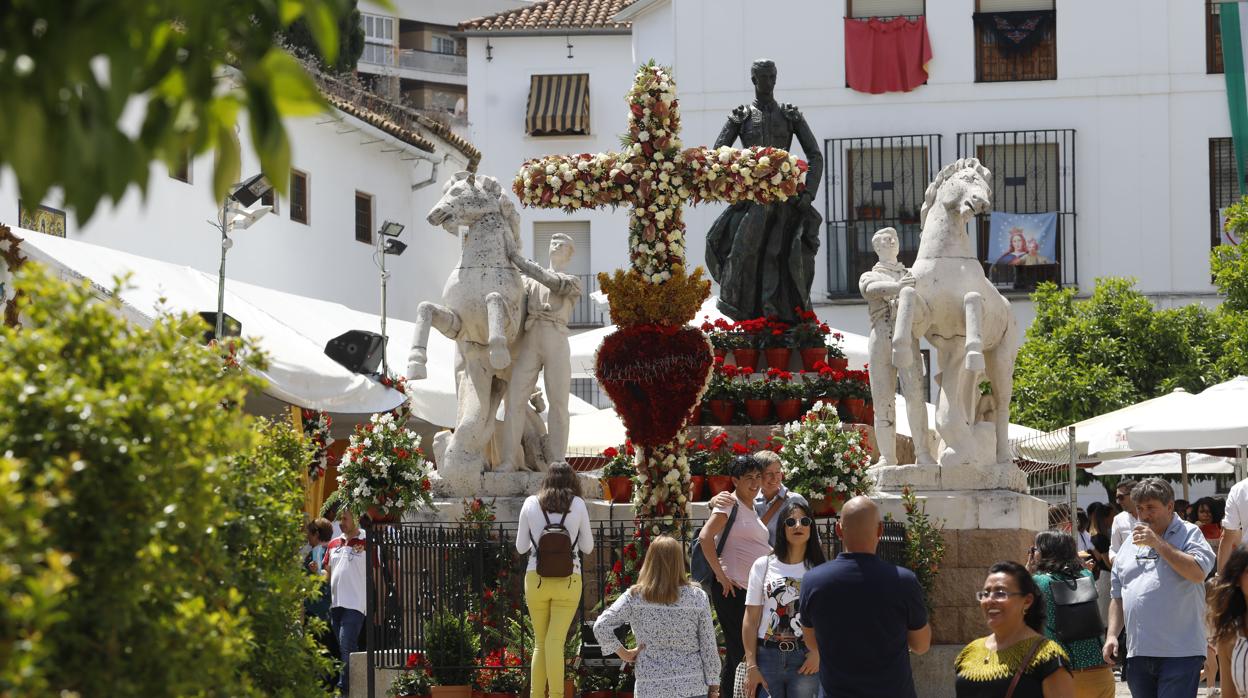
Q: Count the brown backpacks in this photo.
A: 1